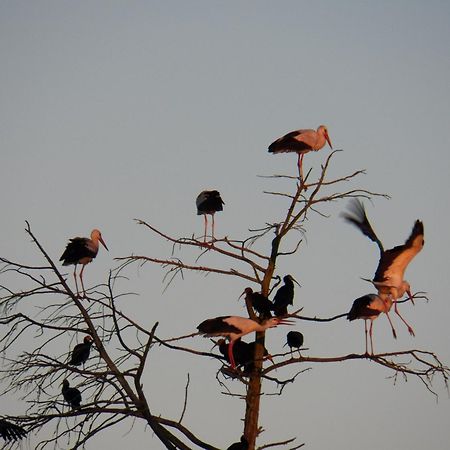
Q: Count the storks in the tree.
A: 6